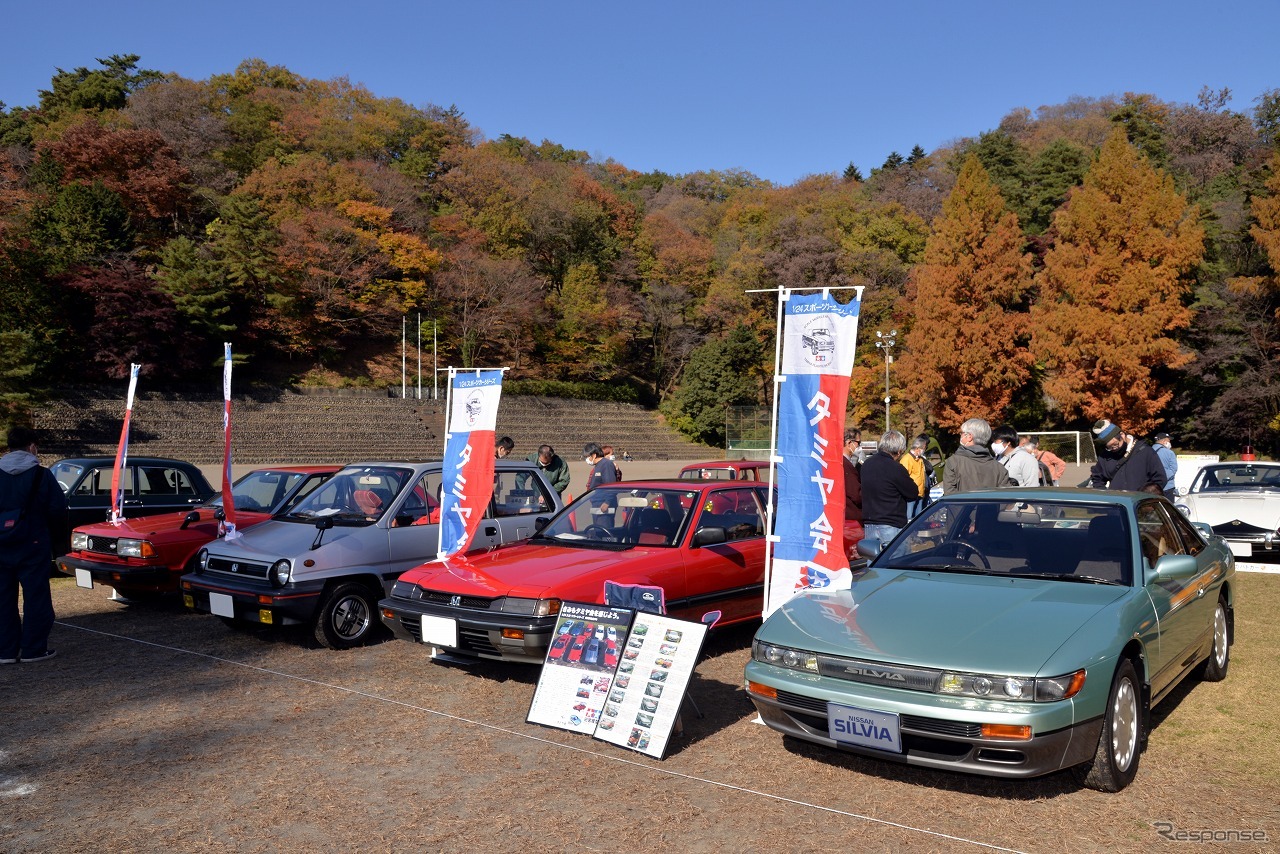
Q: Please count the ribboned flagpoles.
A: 4